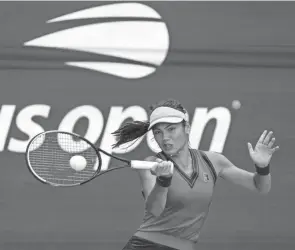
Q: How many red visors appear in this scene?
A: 0